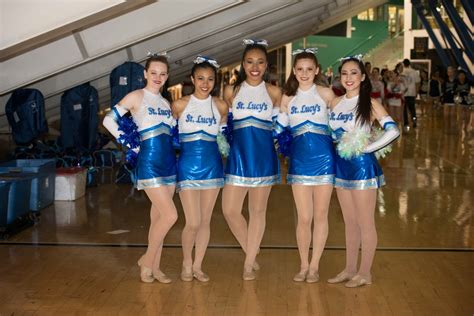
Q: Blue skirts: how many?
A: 5